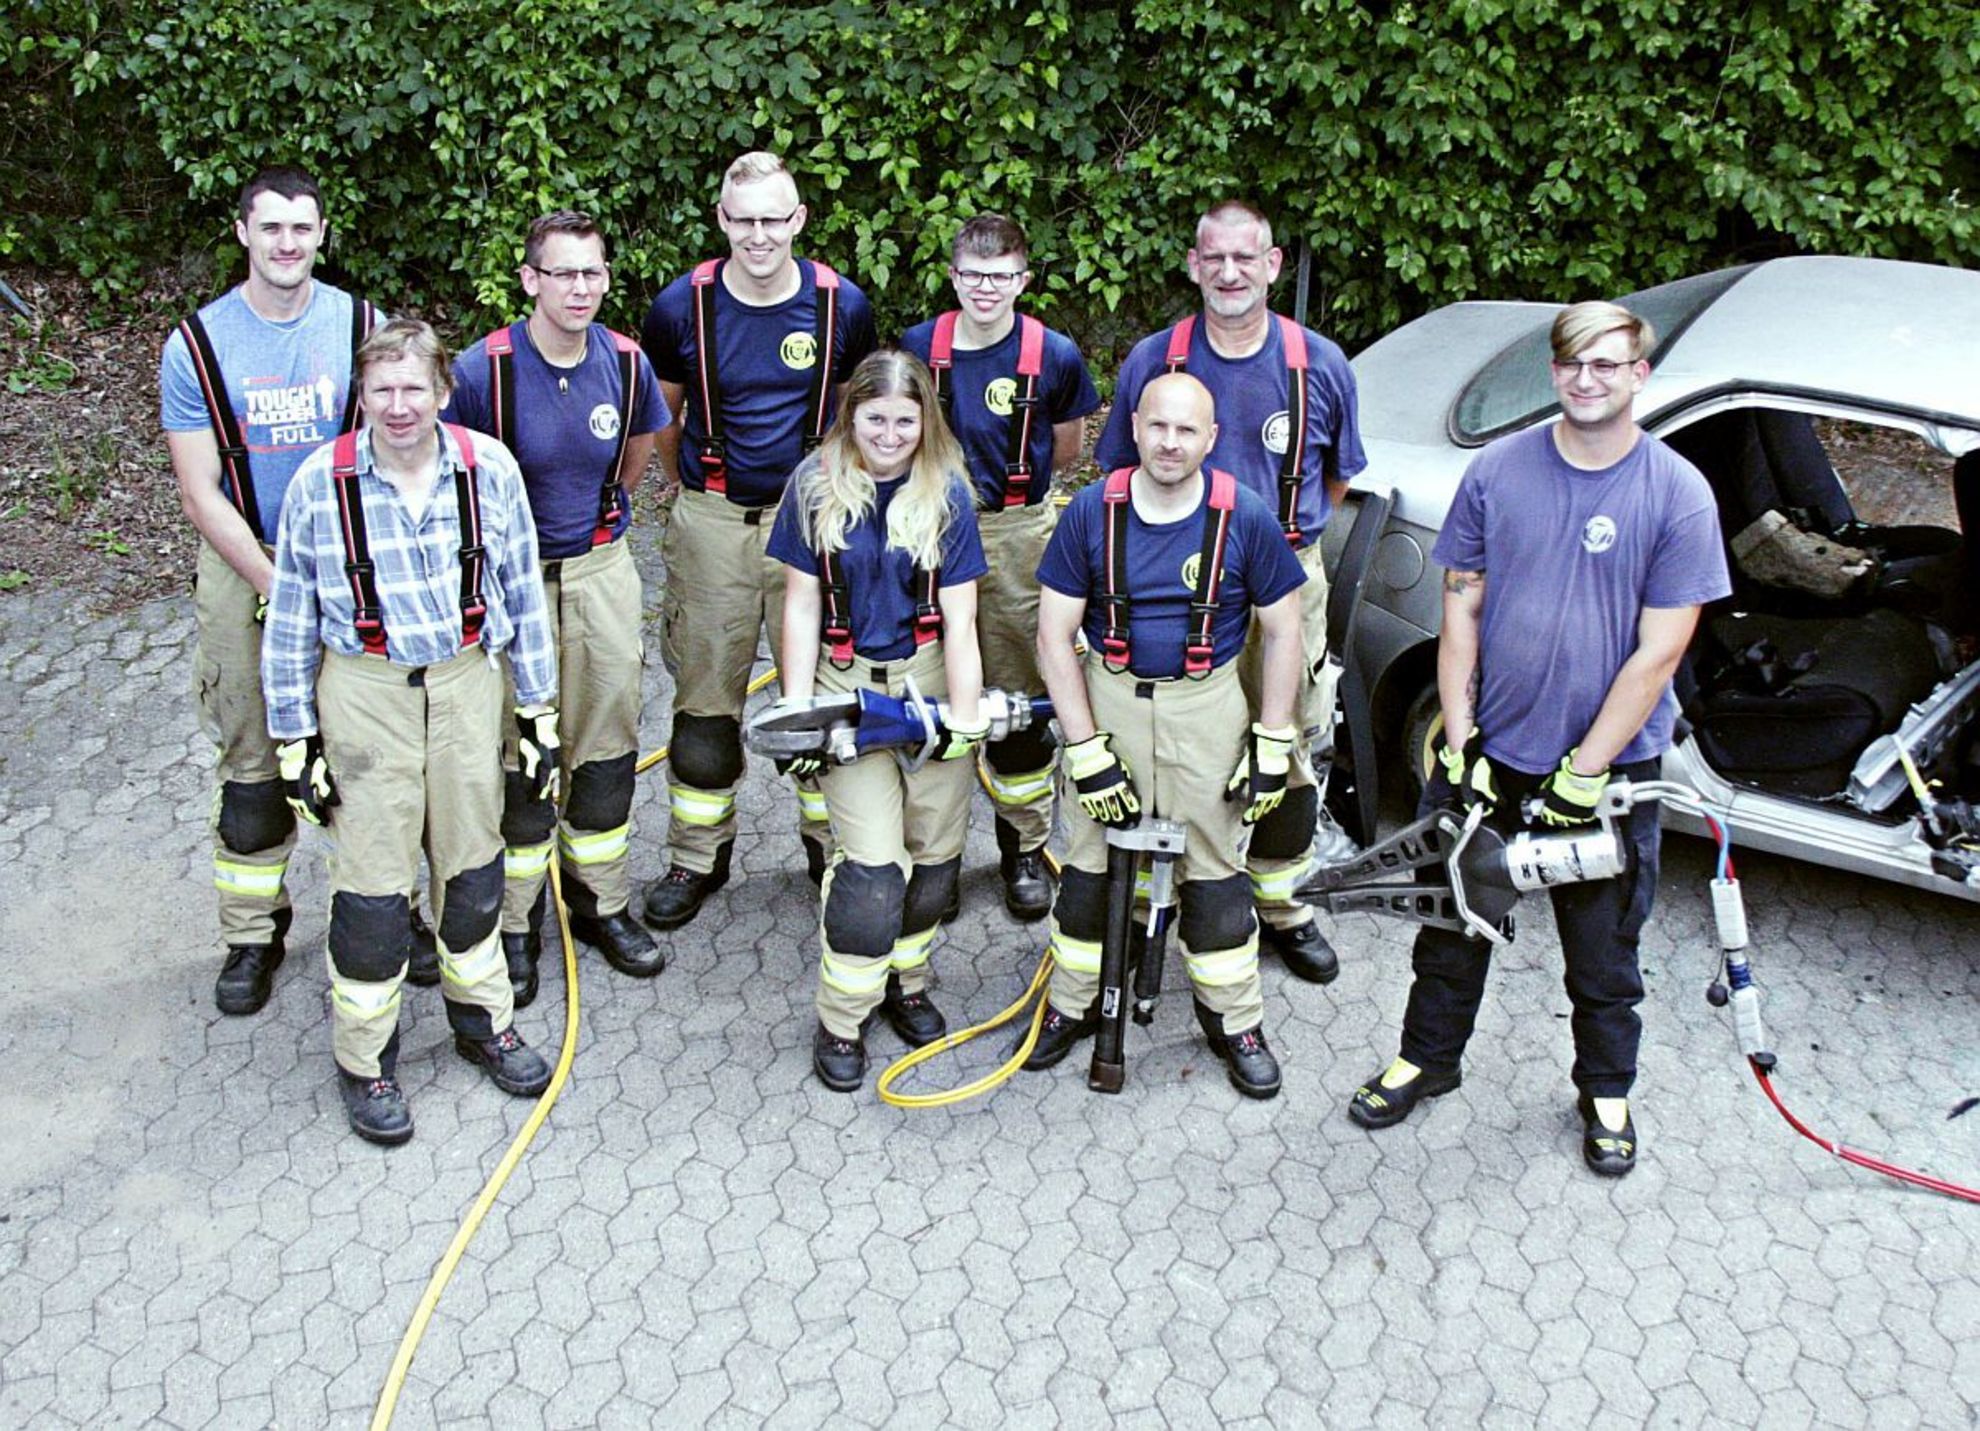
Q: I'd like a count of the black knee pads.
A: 12